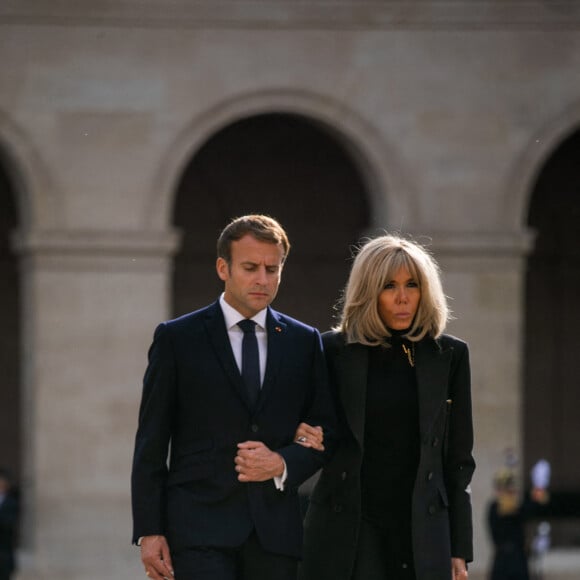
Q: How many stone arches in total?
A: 3